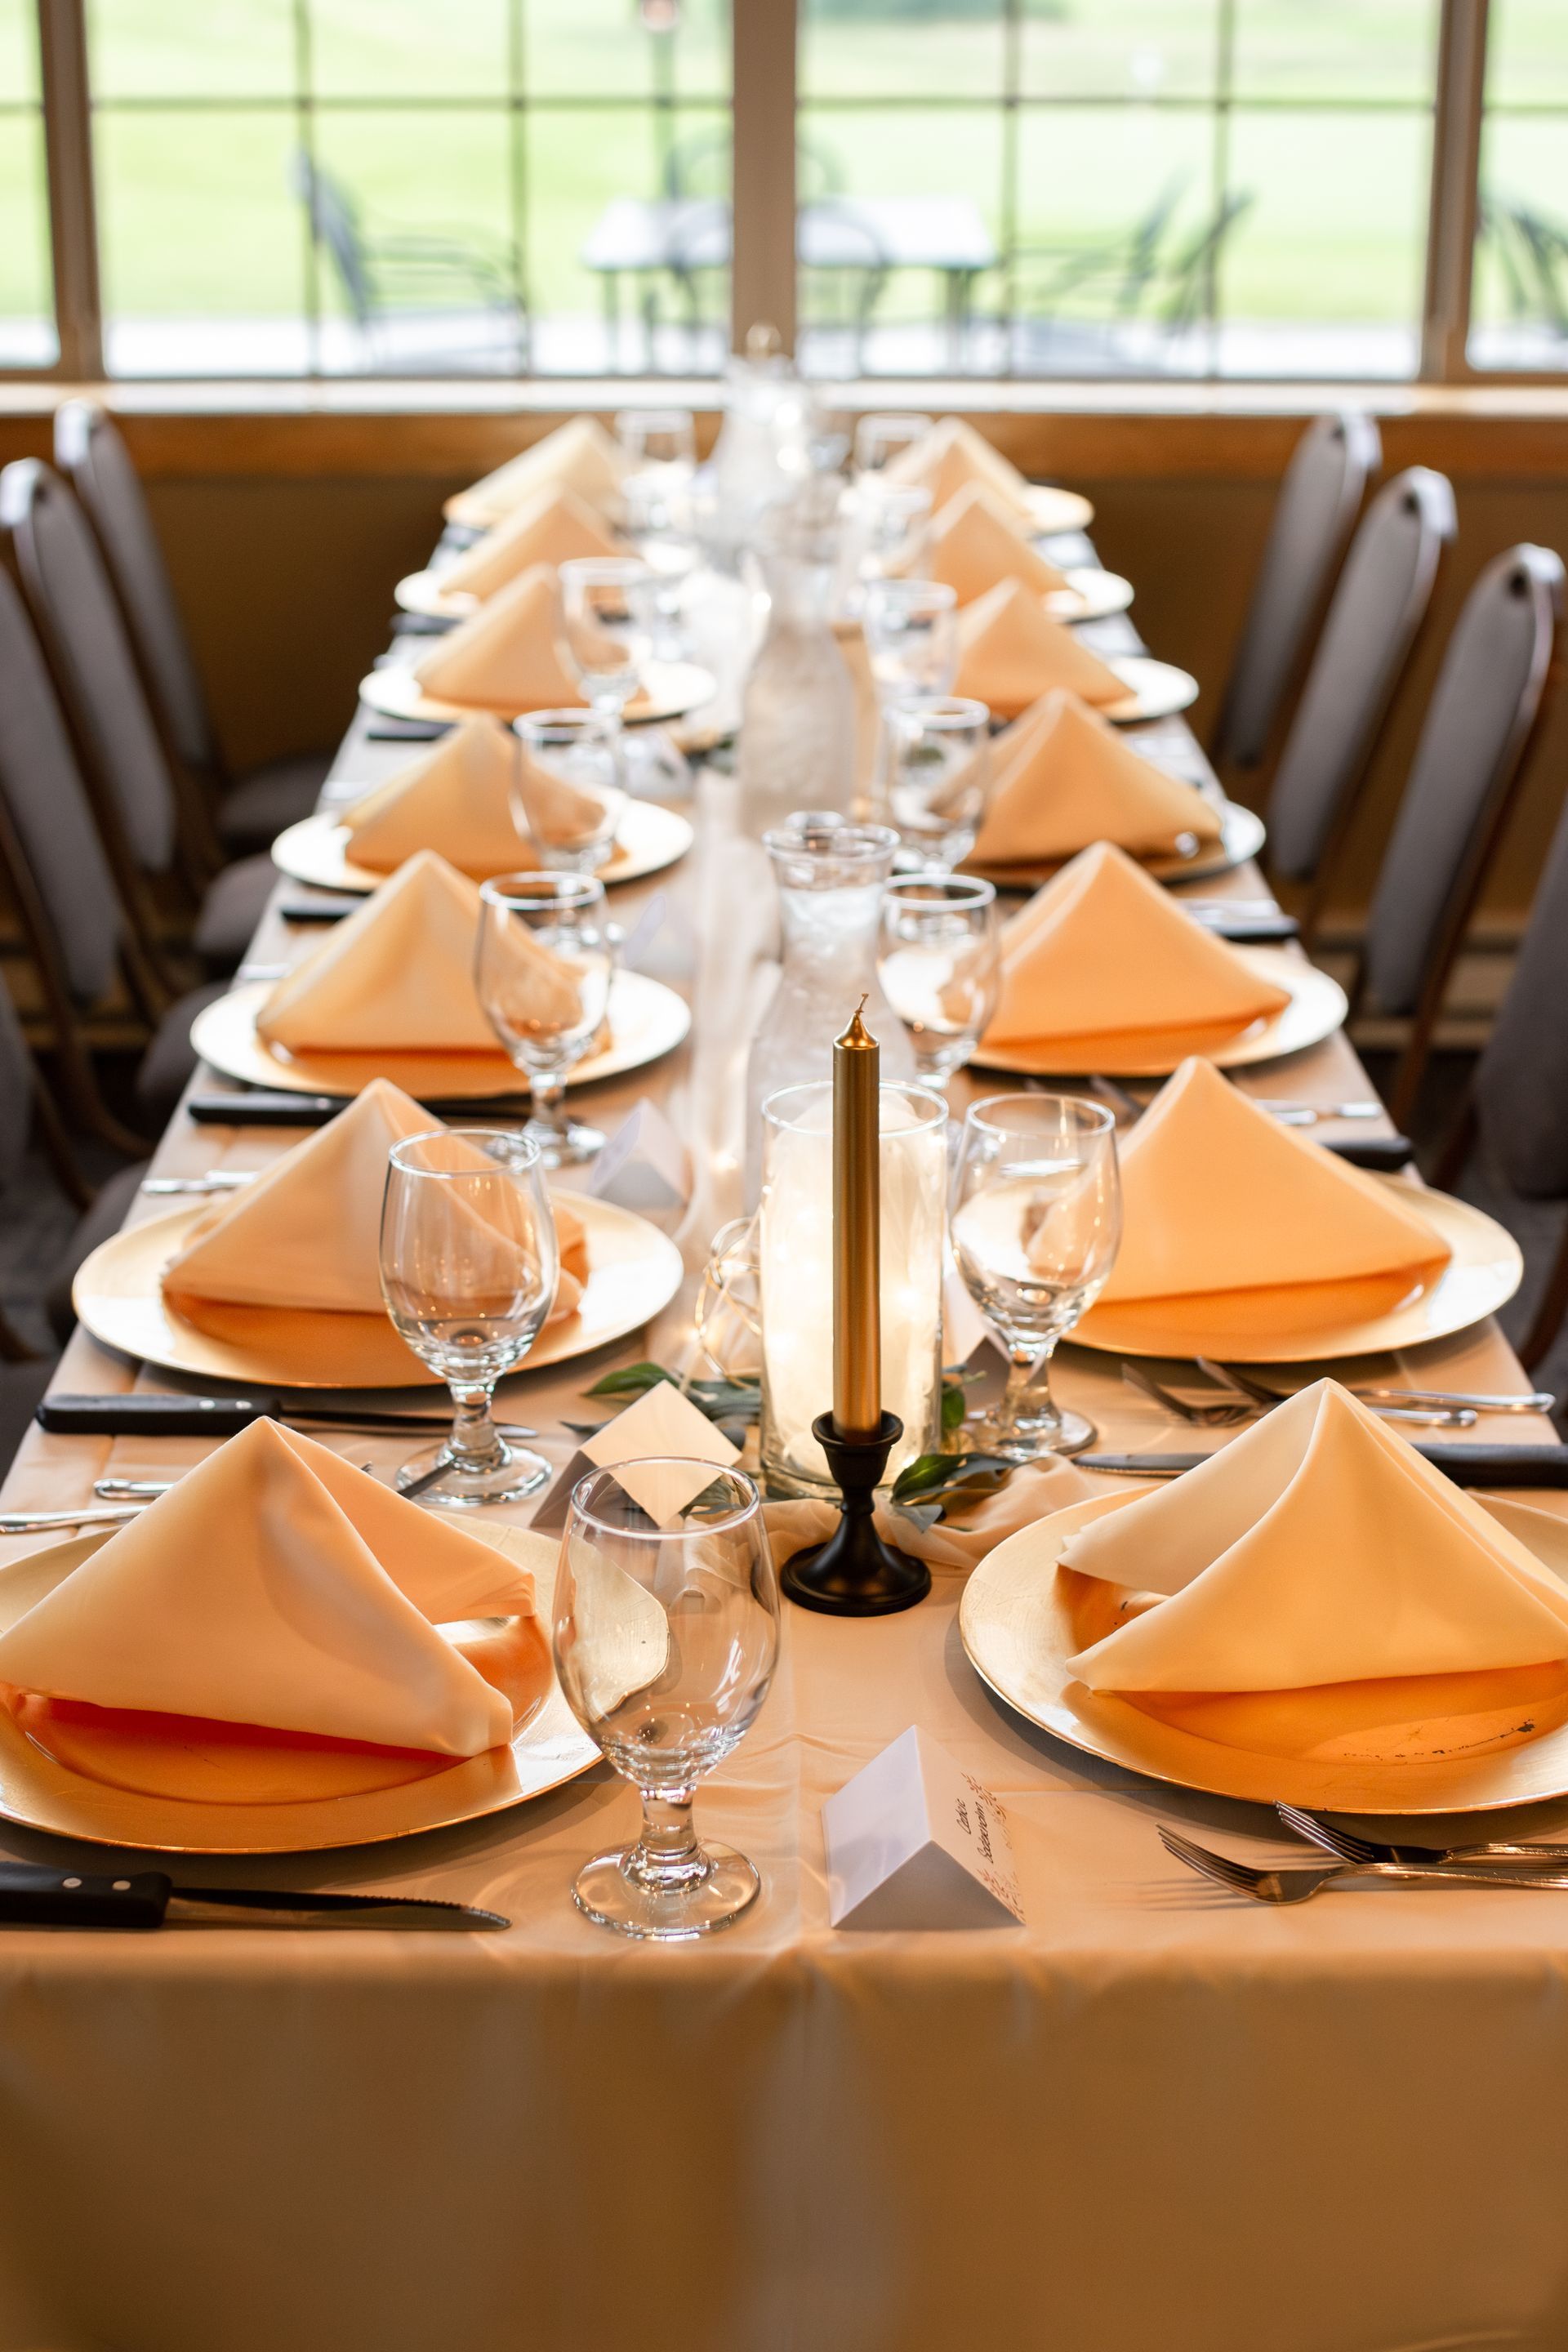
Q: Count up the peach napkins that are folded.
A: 14